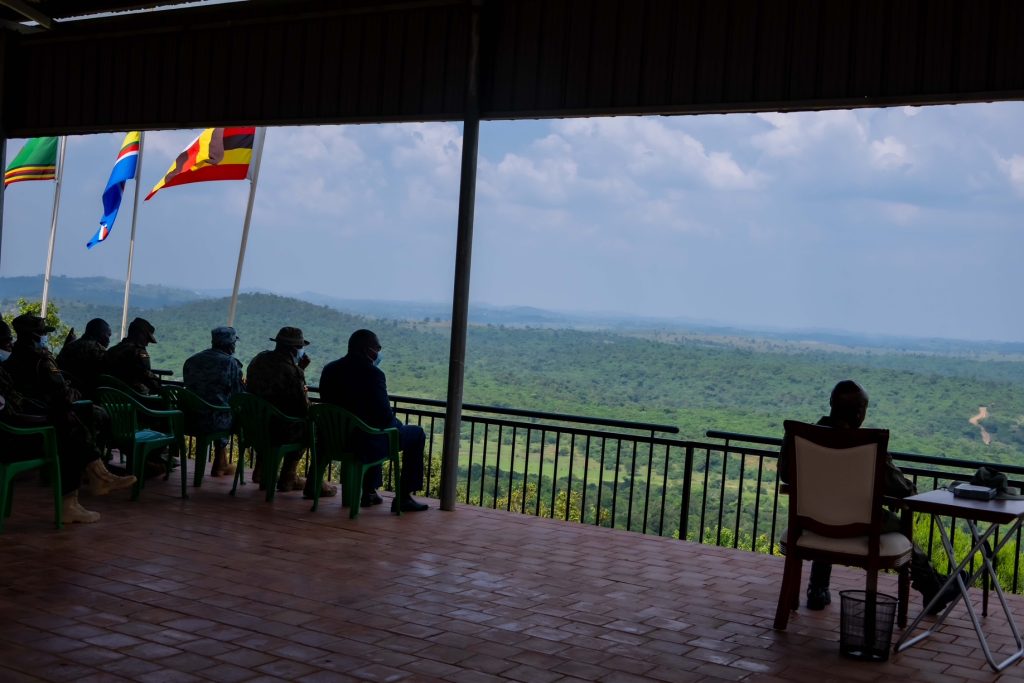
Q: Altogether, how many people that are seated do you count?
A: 8